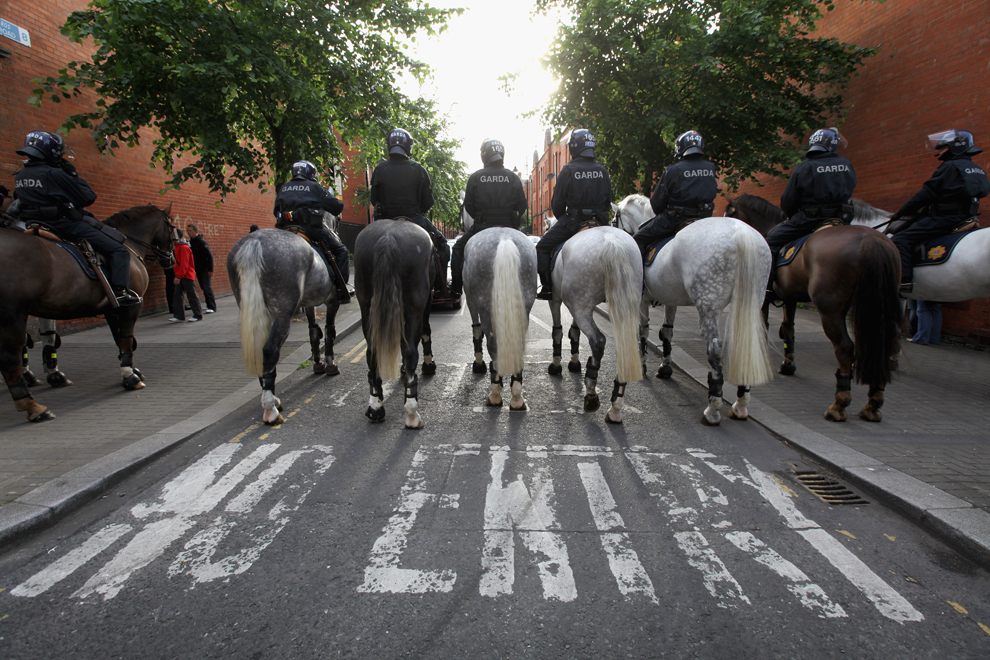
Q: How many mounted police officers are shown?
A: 8